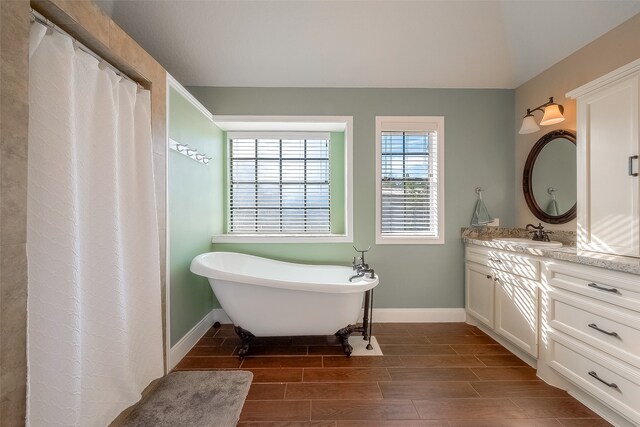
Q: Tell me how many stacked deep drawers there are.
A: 3